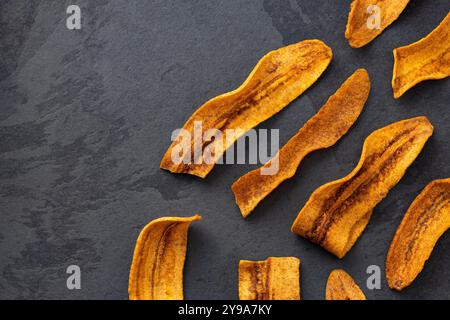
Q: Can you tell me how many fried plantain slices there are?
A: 9